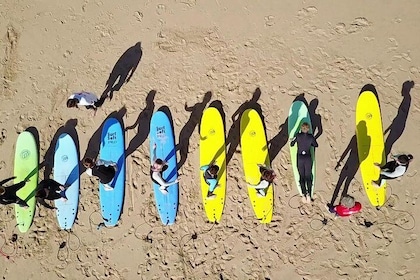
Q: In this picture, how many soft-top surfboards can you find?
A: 8